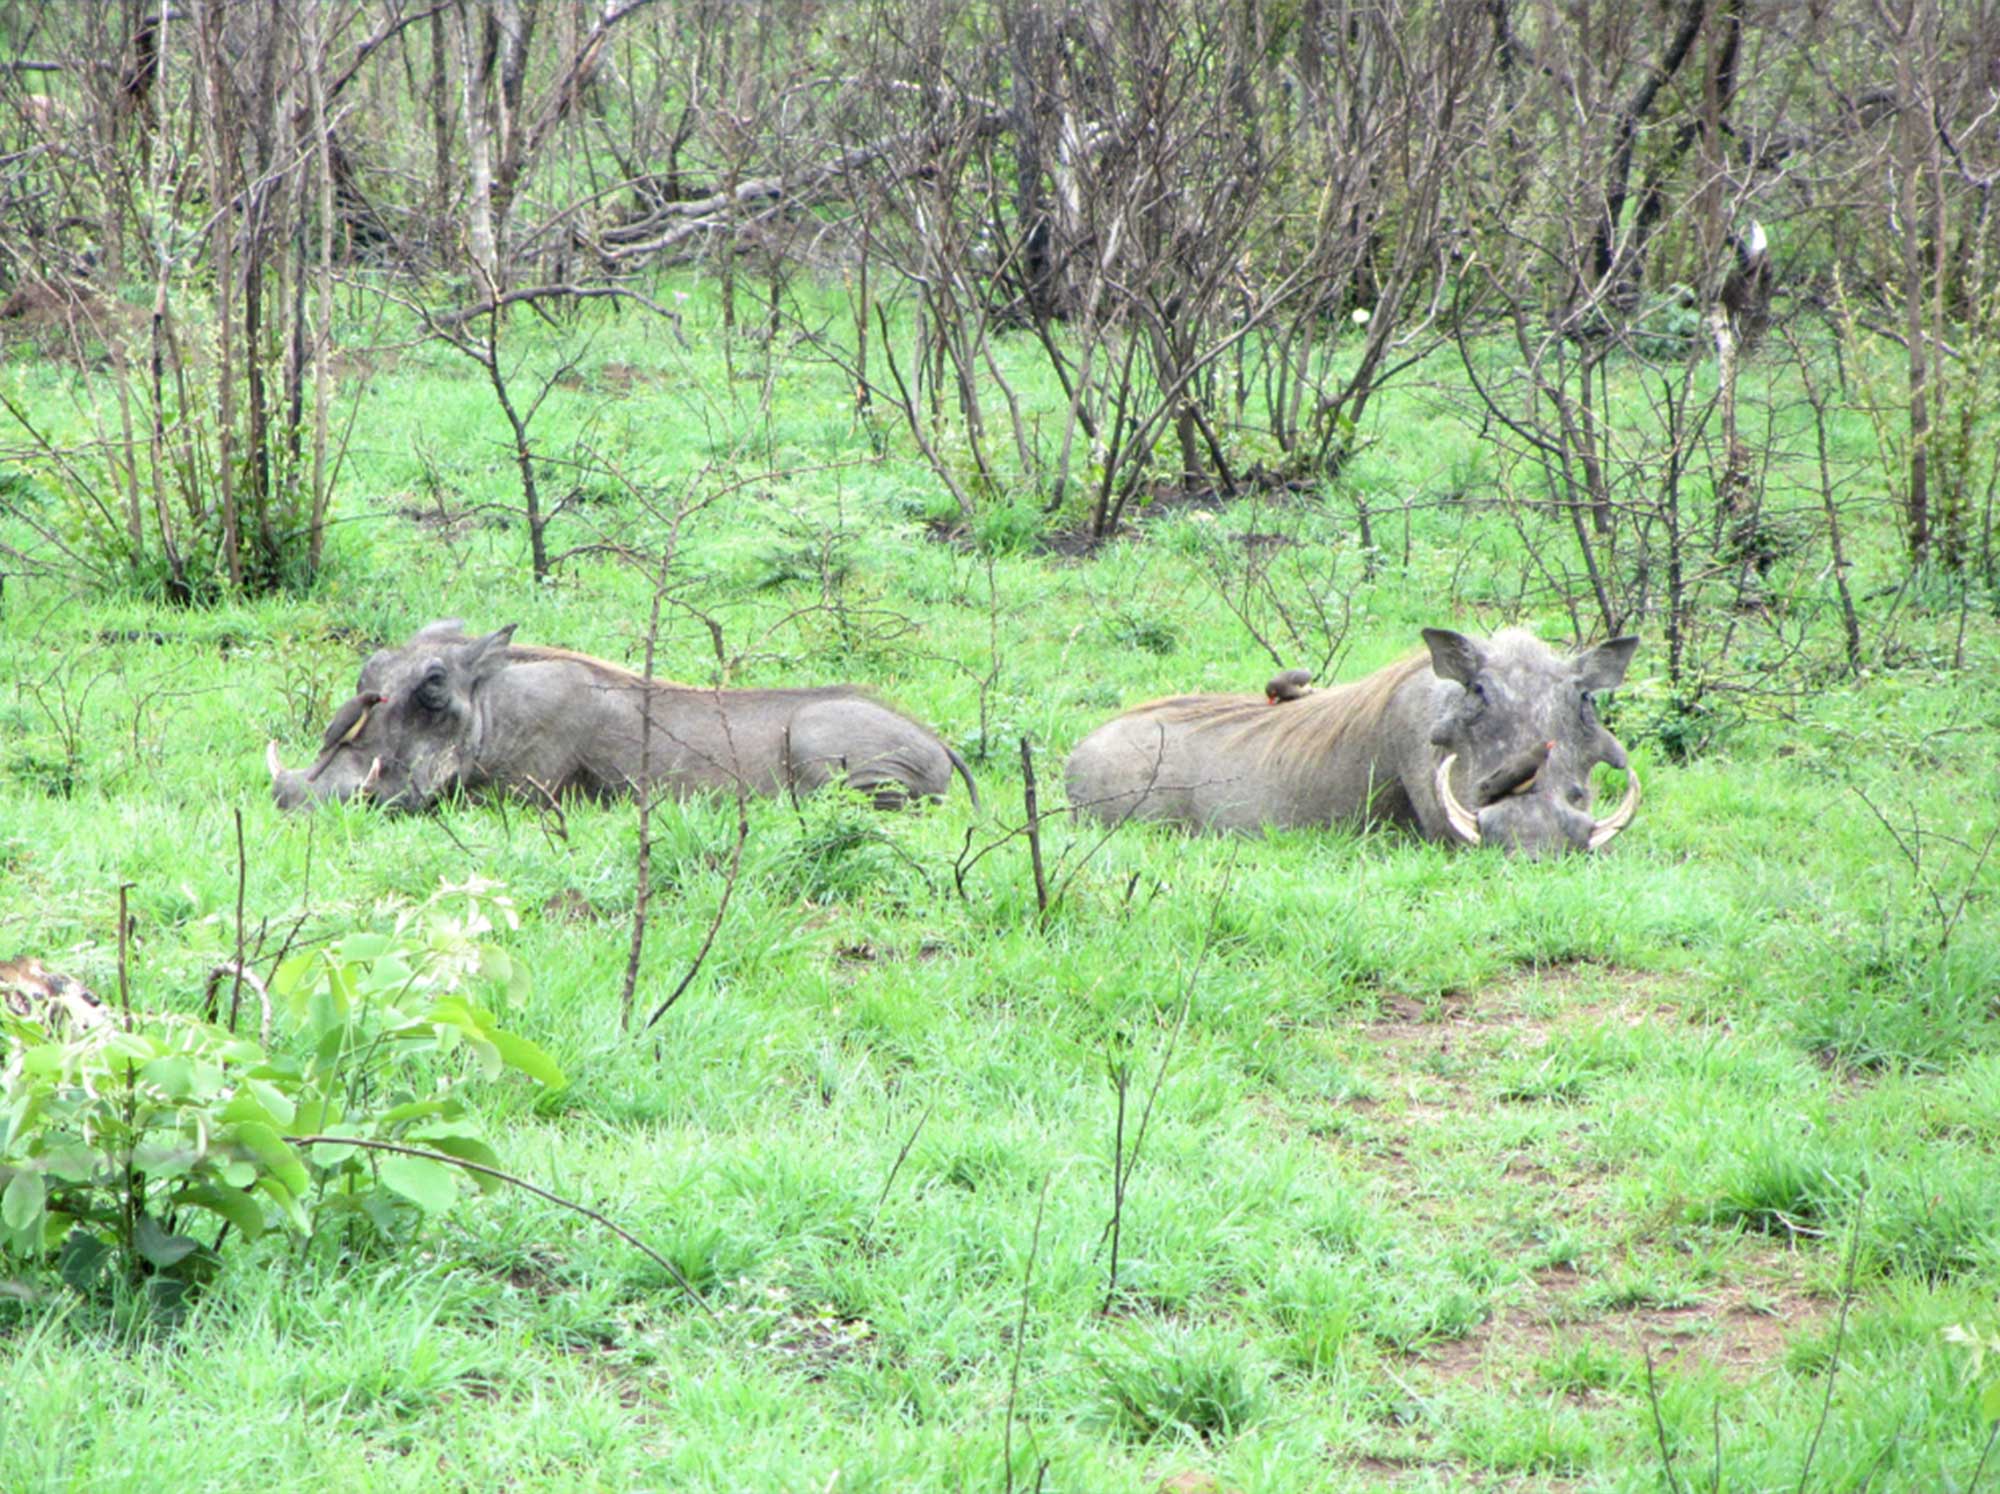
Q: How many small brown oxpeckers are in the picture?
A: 3